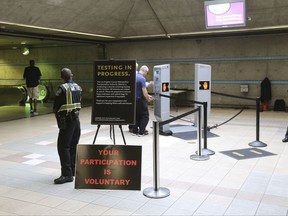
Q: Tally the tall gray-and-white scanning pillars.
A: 2